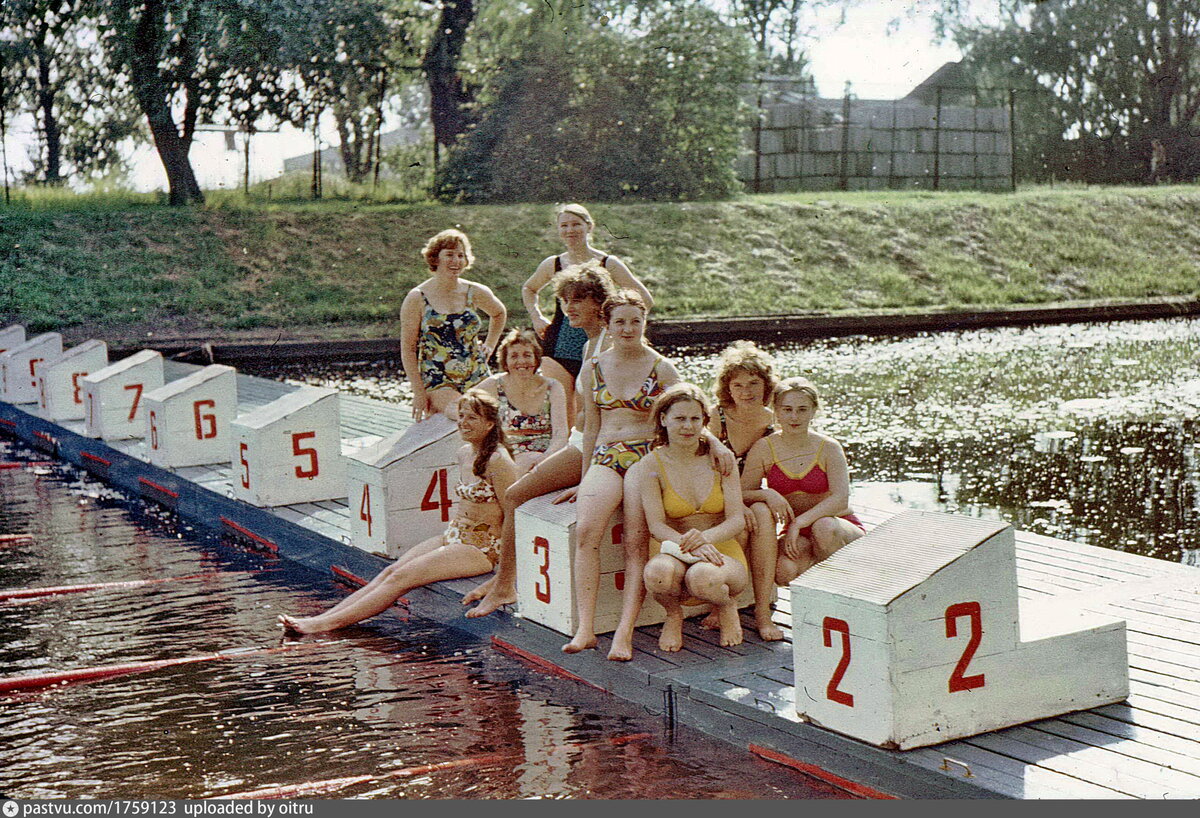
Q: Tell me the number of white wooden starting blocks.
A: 9